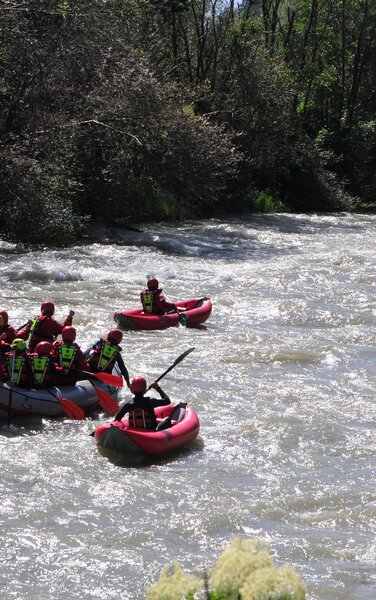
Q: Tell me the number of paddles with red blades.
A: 3